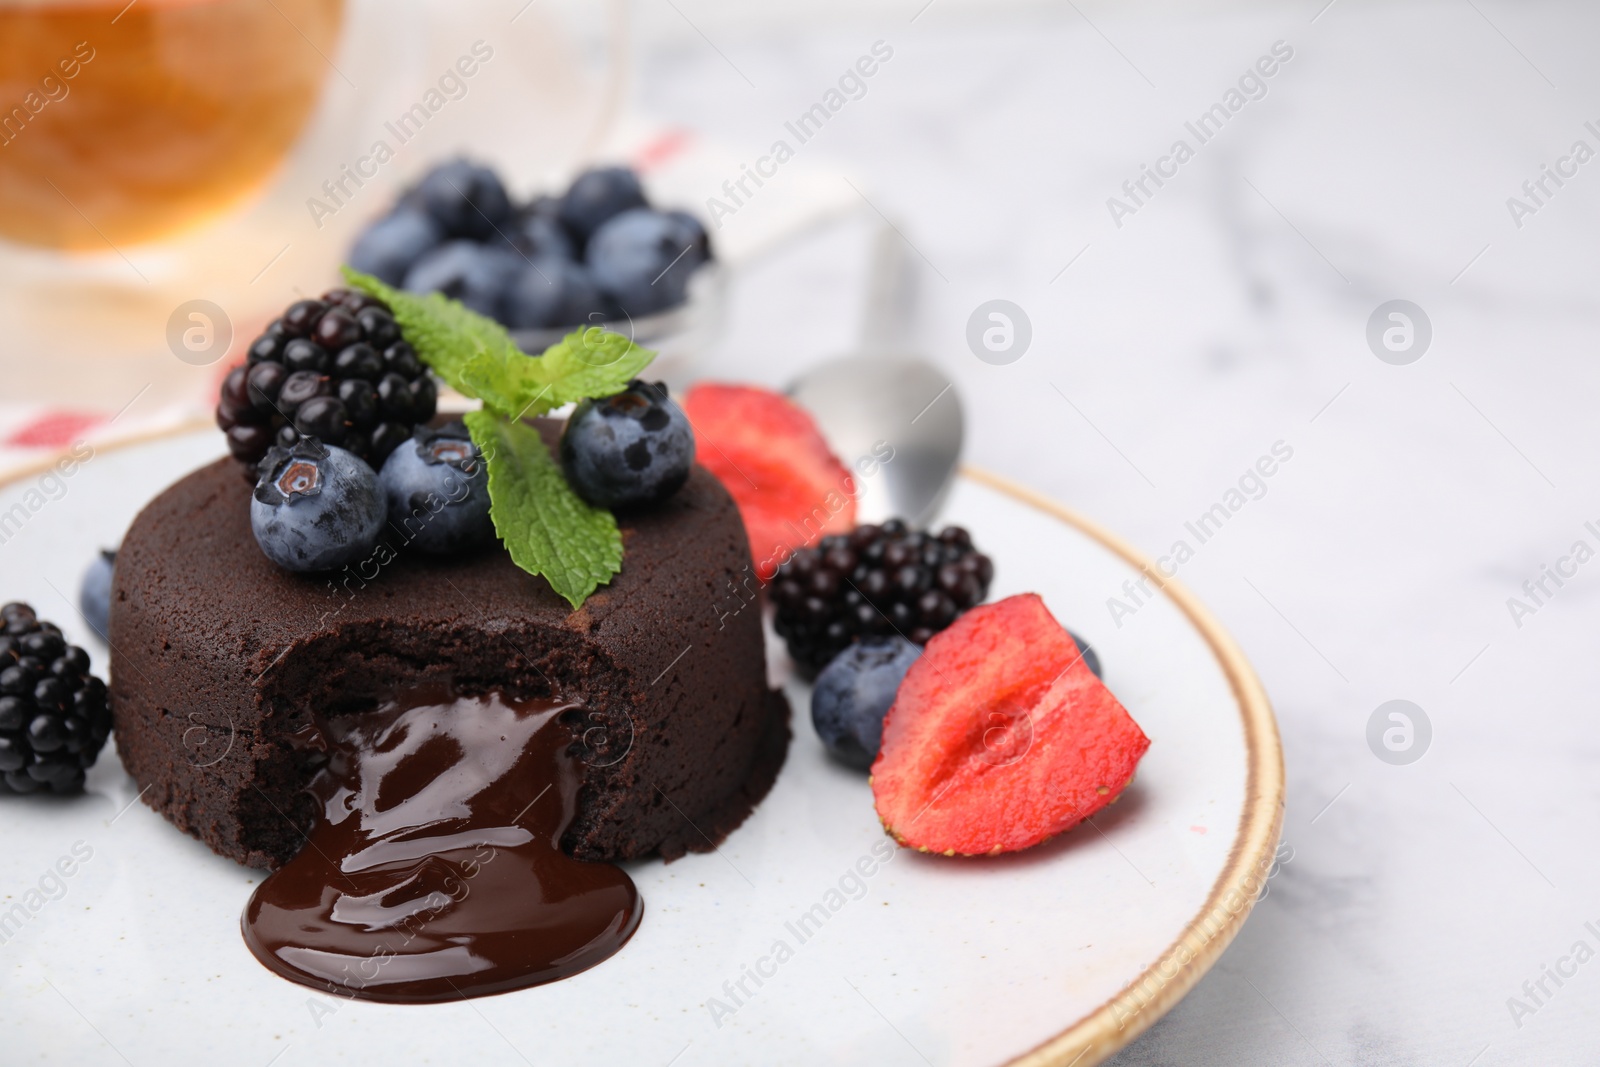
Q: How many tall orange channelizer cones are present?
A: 0